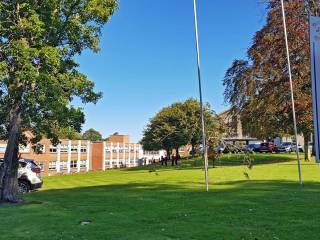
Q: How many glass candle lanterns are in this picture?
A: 0